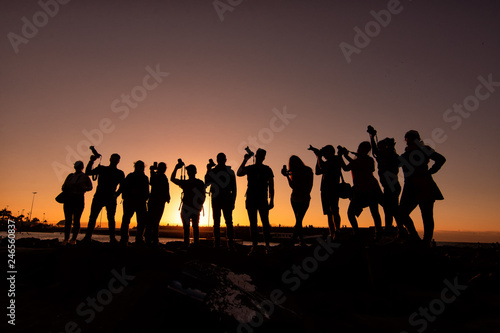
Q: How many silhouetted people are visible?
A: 12